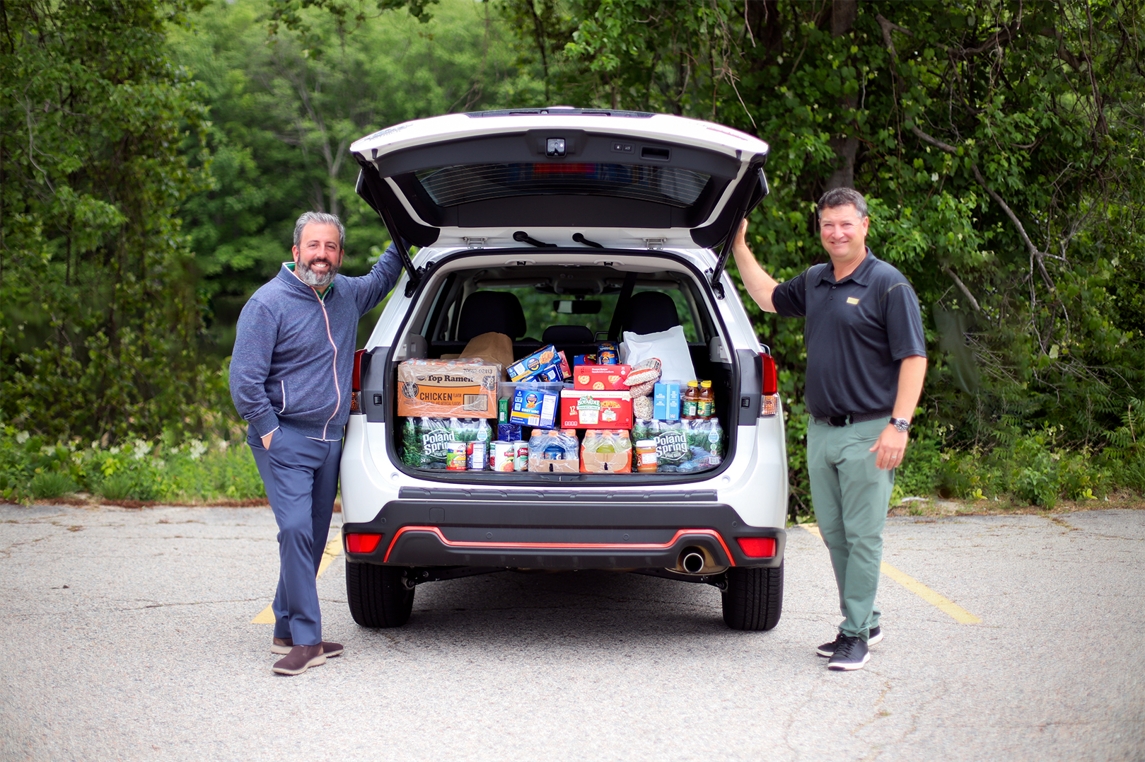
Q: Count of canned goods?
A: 5